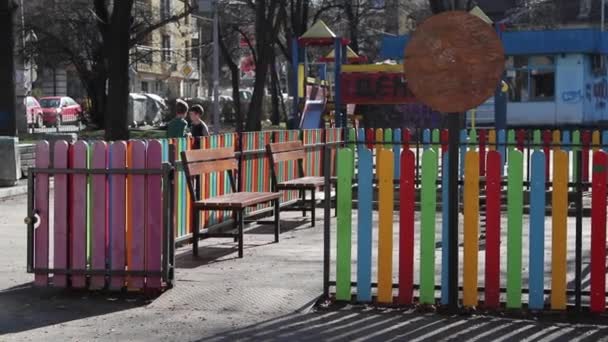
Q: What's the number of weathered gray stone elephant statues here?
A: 0